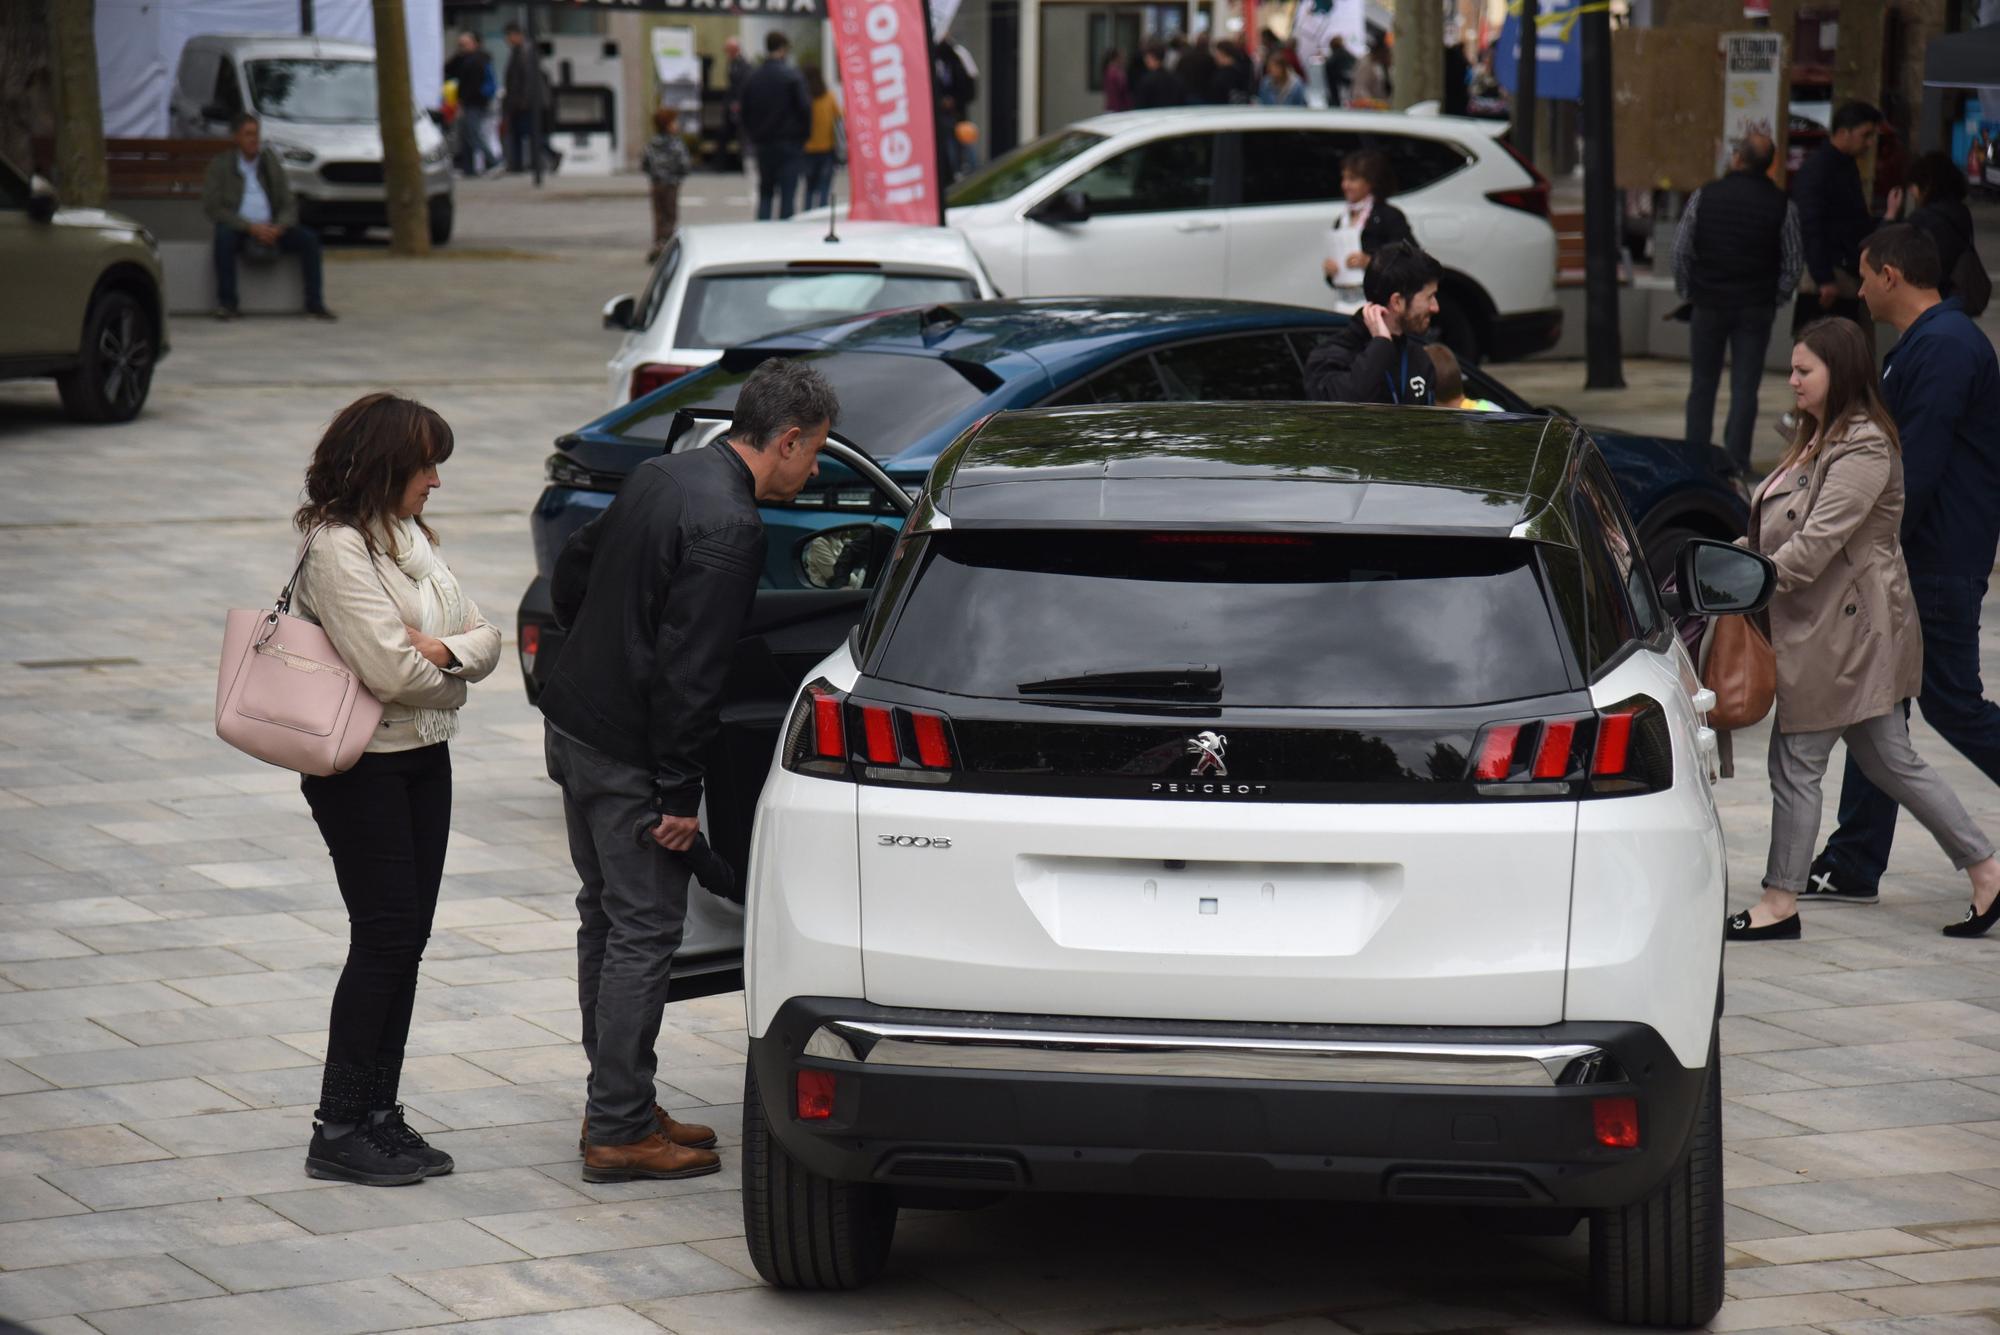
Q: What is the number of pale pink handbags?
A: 1